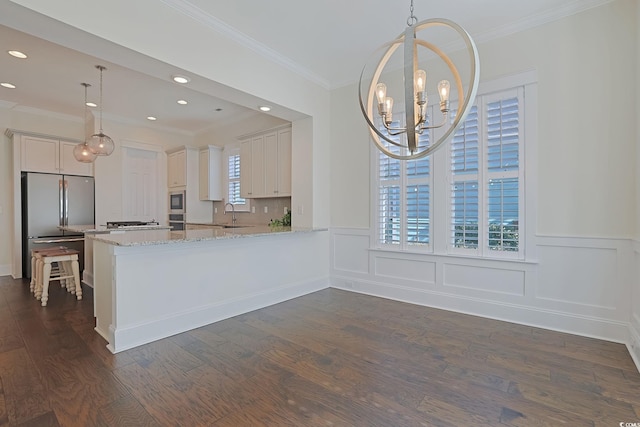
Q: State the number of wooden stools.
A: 2